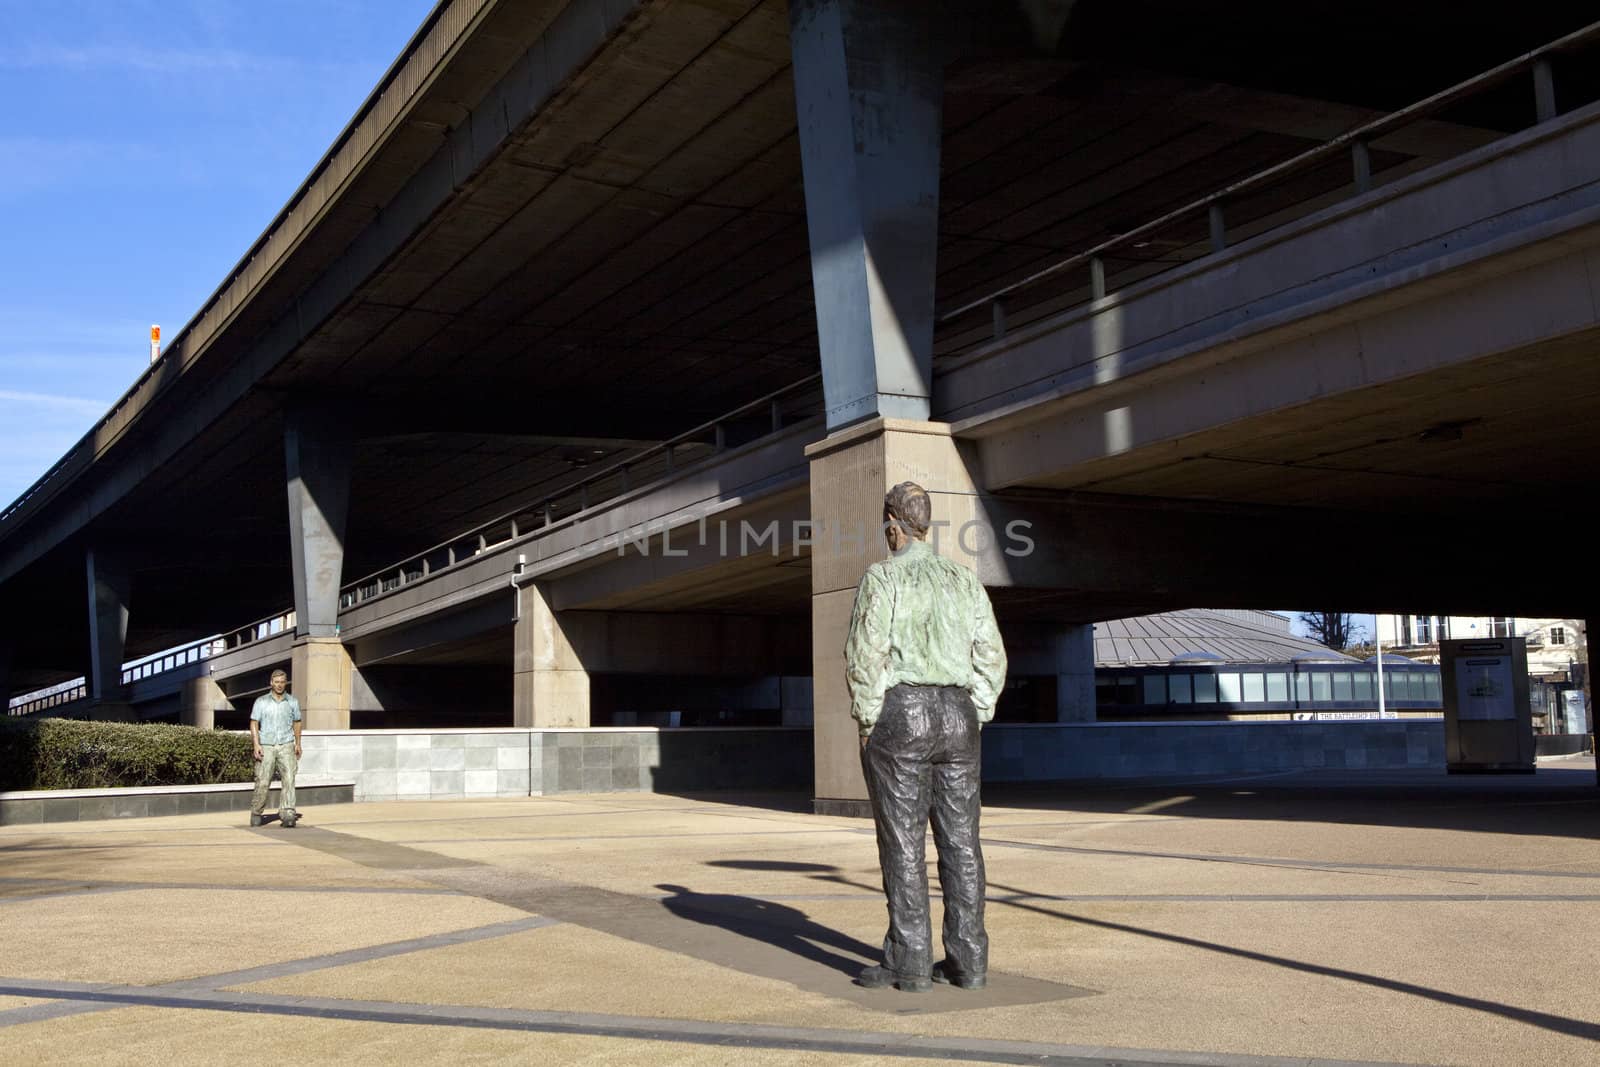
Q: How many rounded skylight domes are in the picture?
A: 3